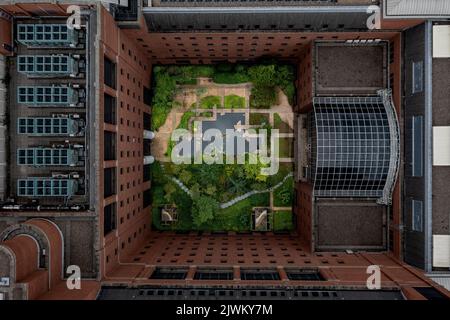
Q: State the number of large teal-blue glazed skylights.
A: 6